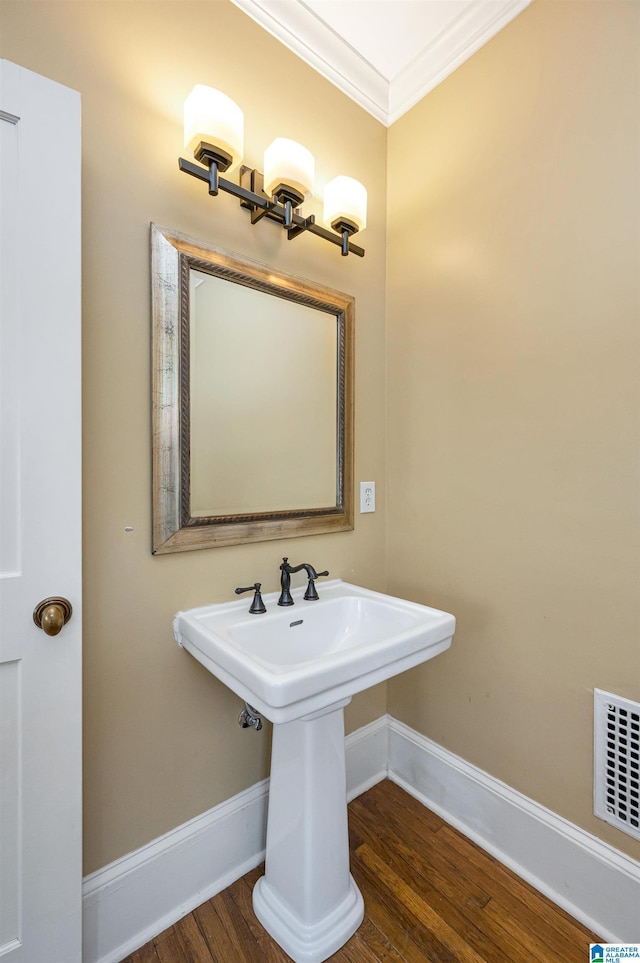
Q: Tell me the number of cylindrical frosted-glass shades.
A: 3